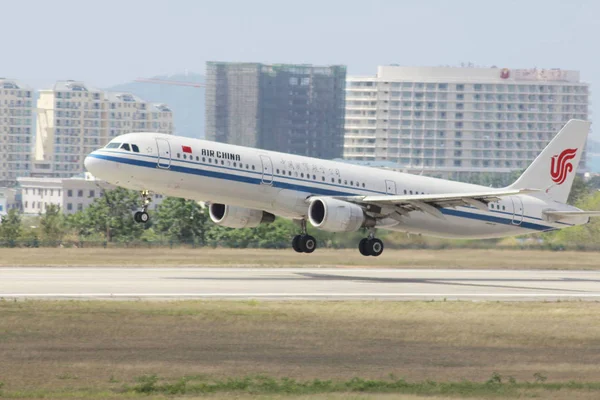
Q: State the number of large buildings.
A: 4